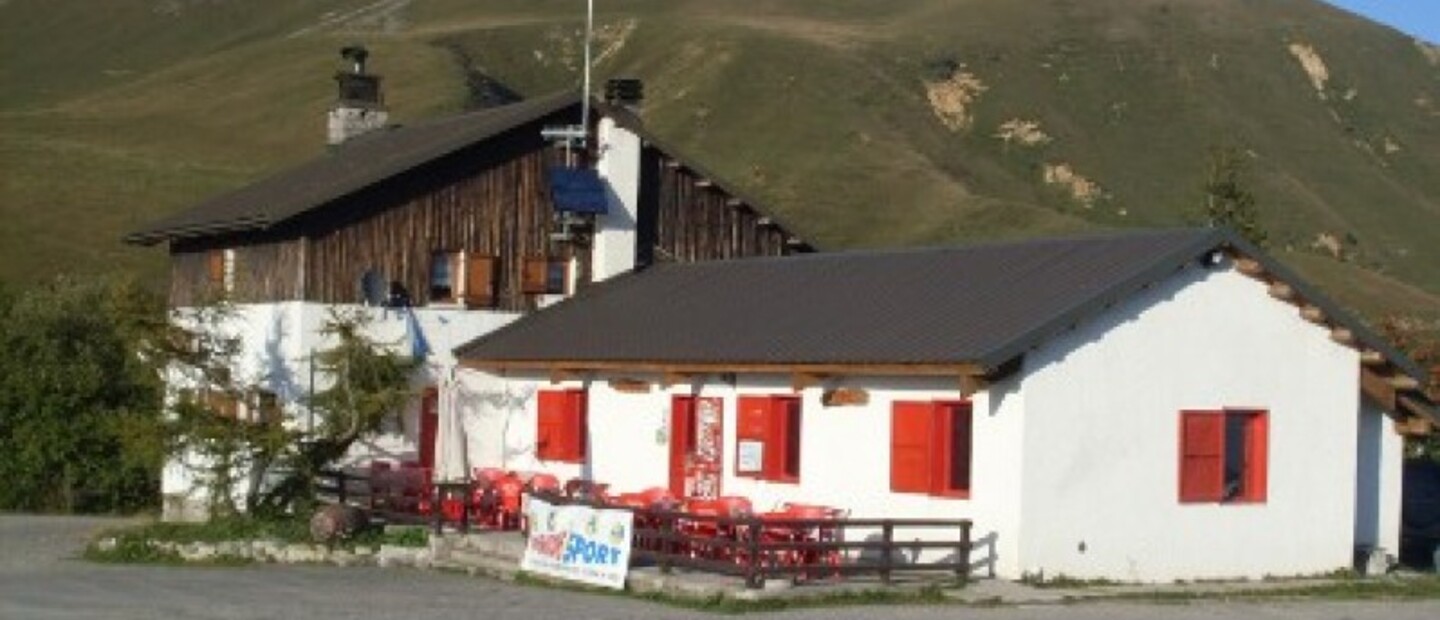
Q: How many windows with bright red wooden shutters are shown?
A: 4